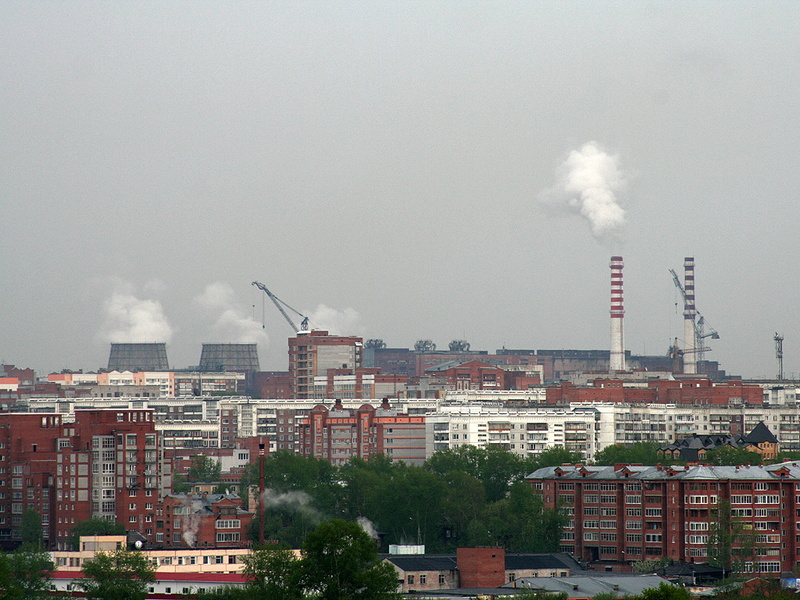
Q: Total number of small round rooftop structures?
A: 3